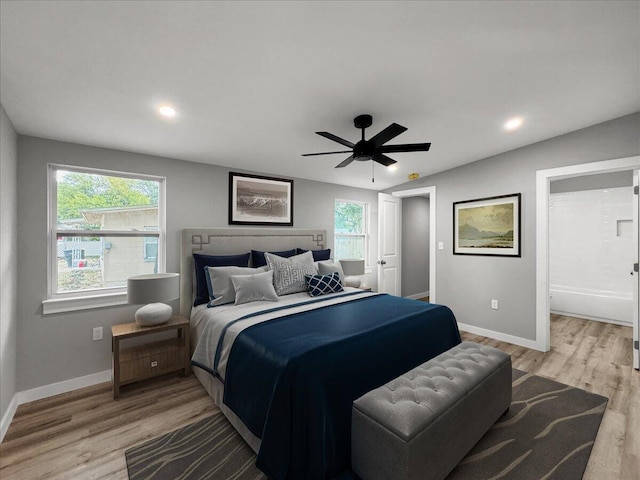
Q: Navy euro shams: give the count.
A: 3